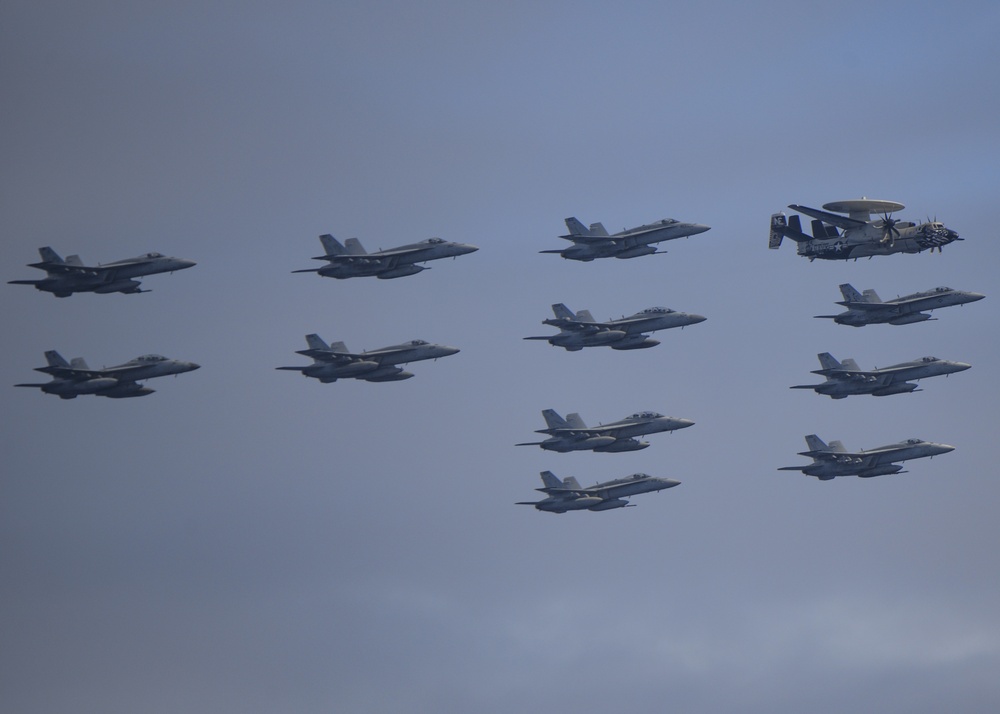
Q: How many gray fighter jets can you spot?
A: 11